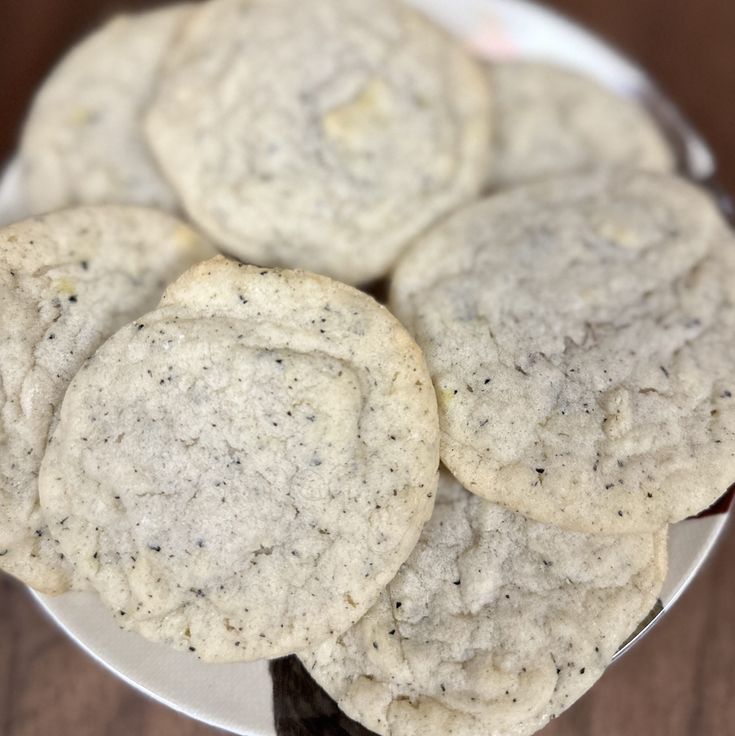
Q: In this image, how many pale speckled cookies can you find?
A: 7